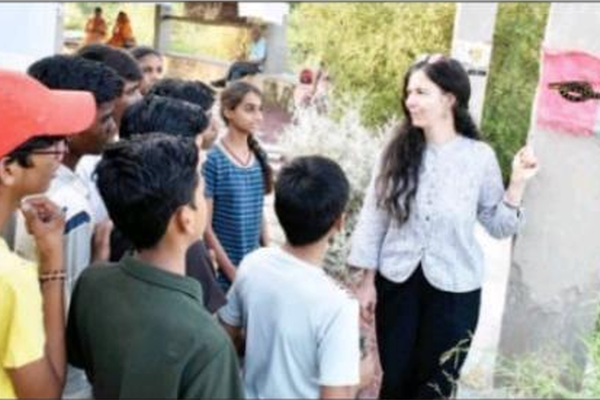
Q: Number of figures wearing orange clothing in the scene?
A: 2